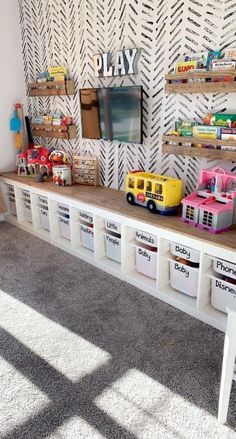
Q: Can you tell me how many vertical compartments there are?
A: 9